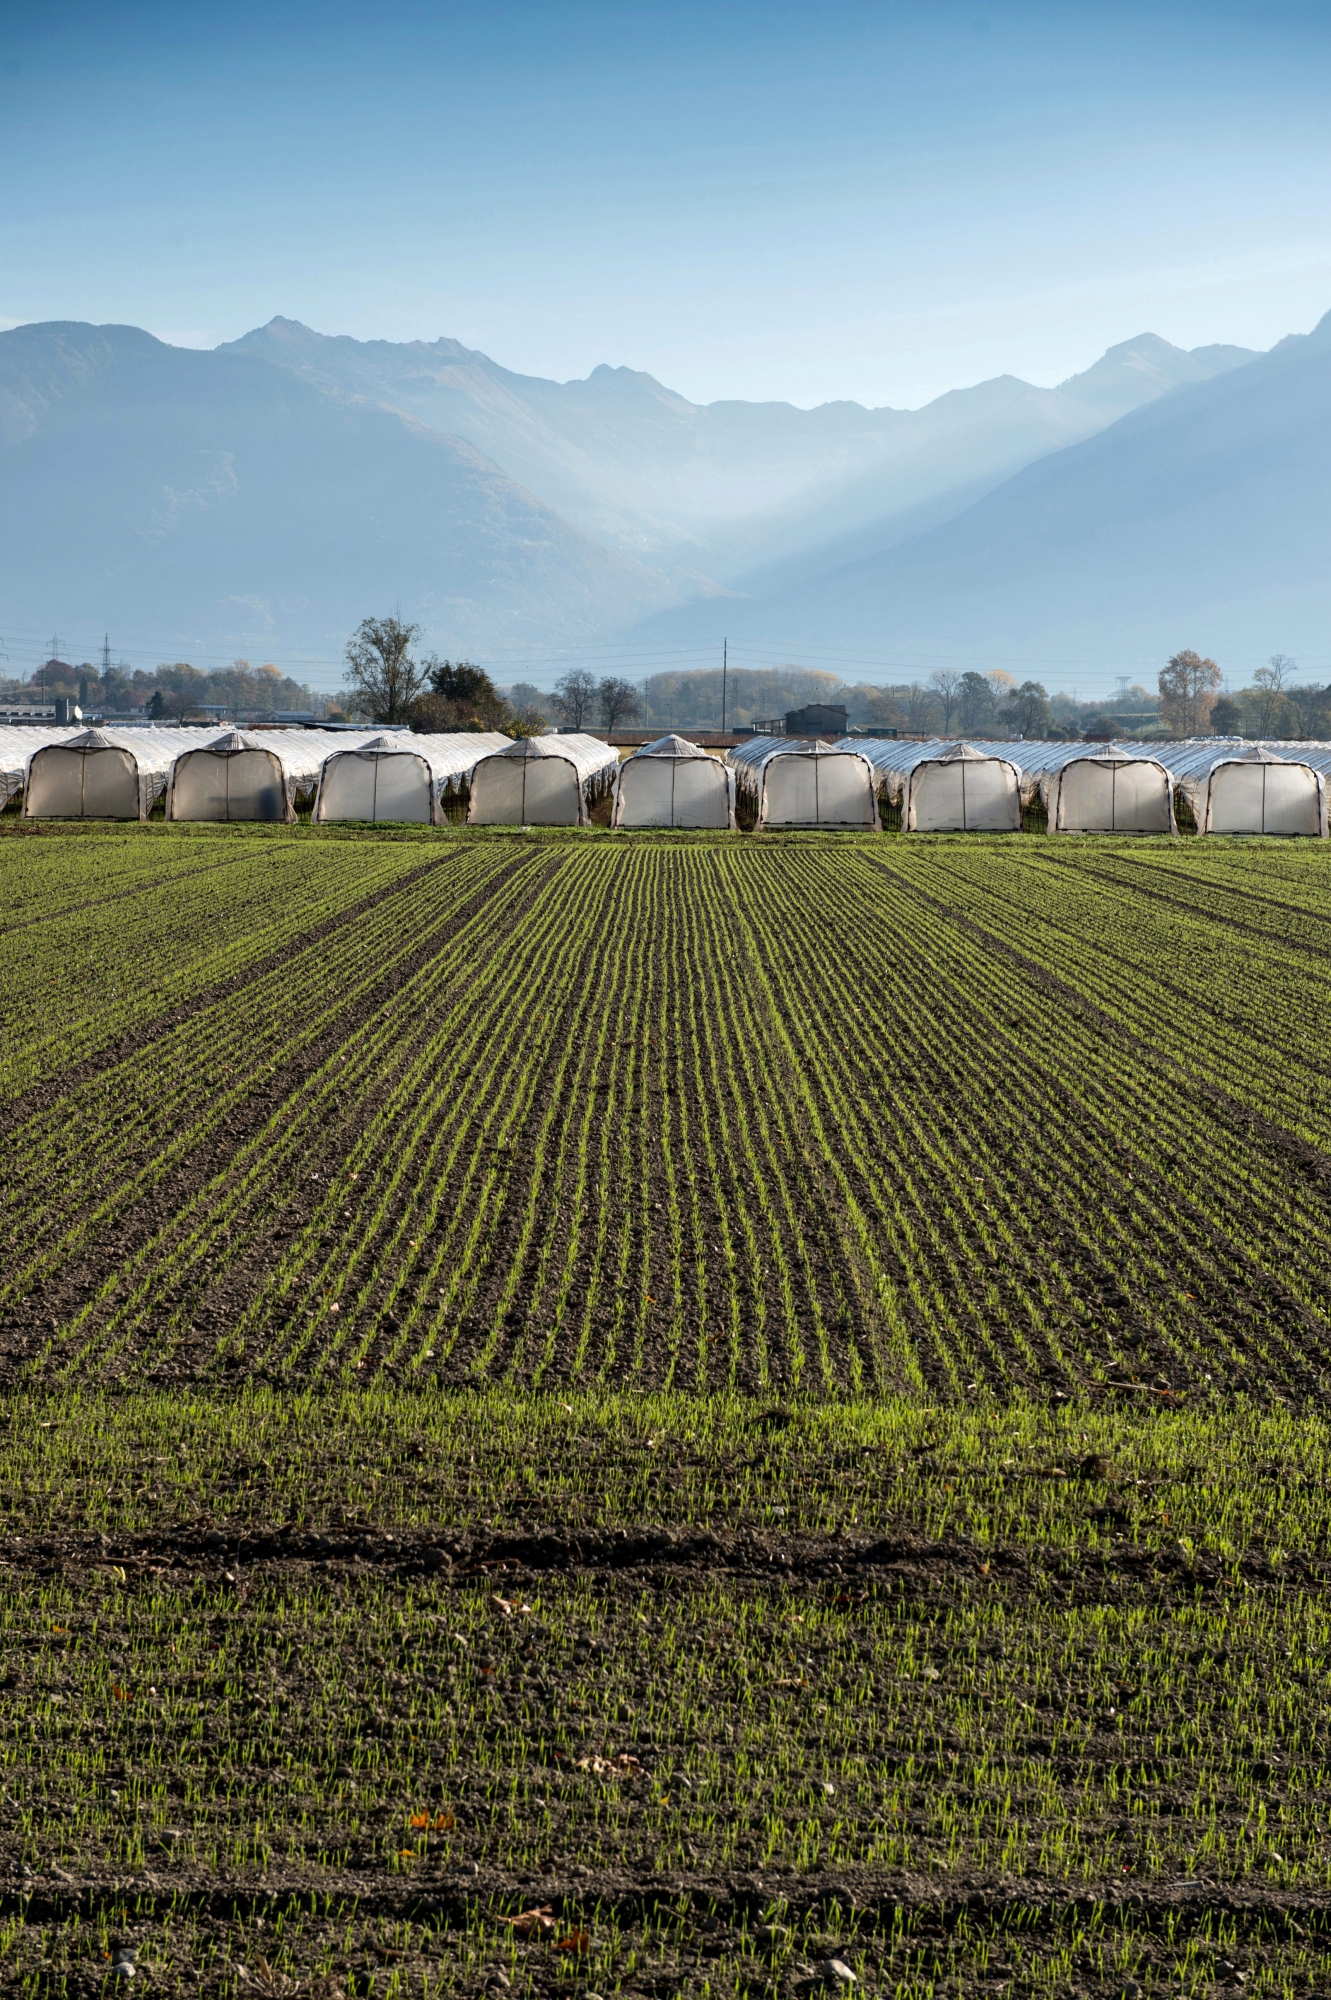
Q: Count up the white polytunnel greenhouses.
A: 9